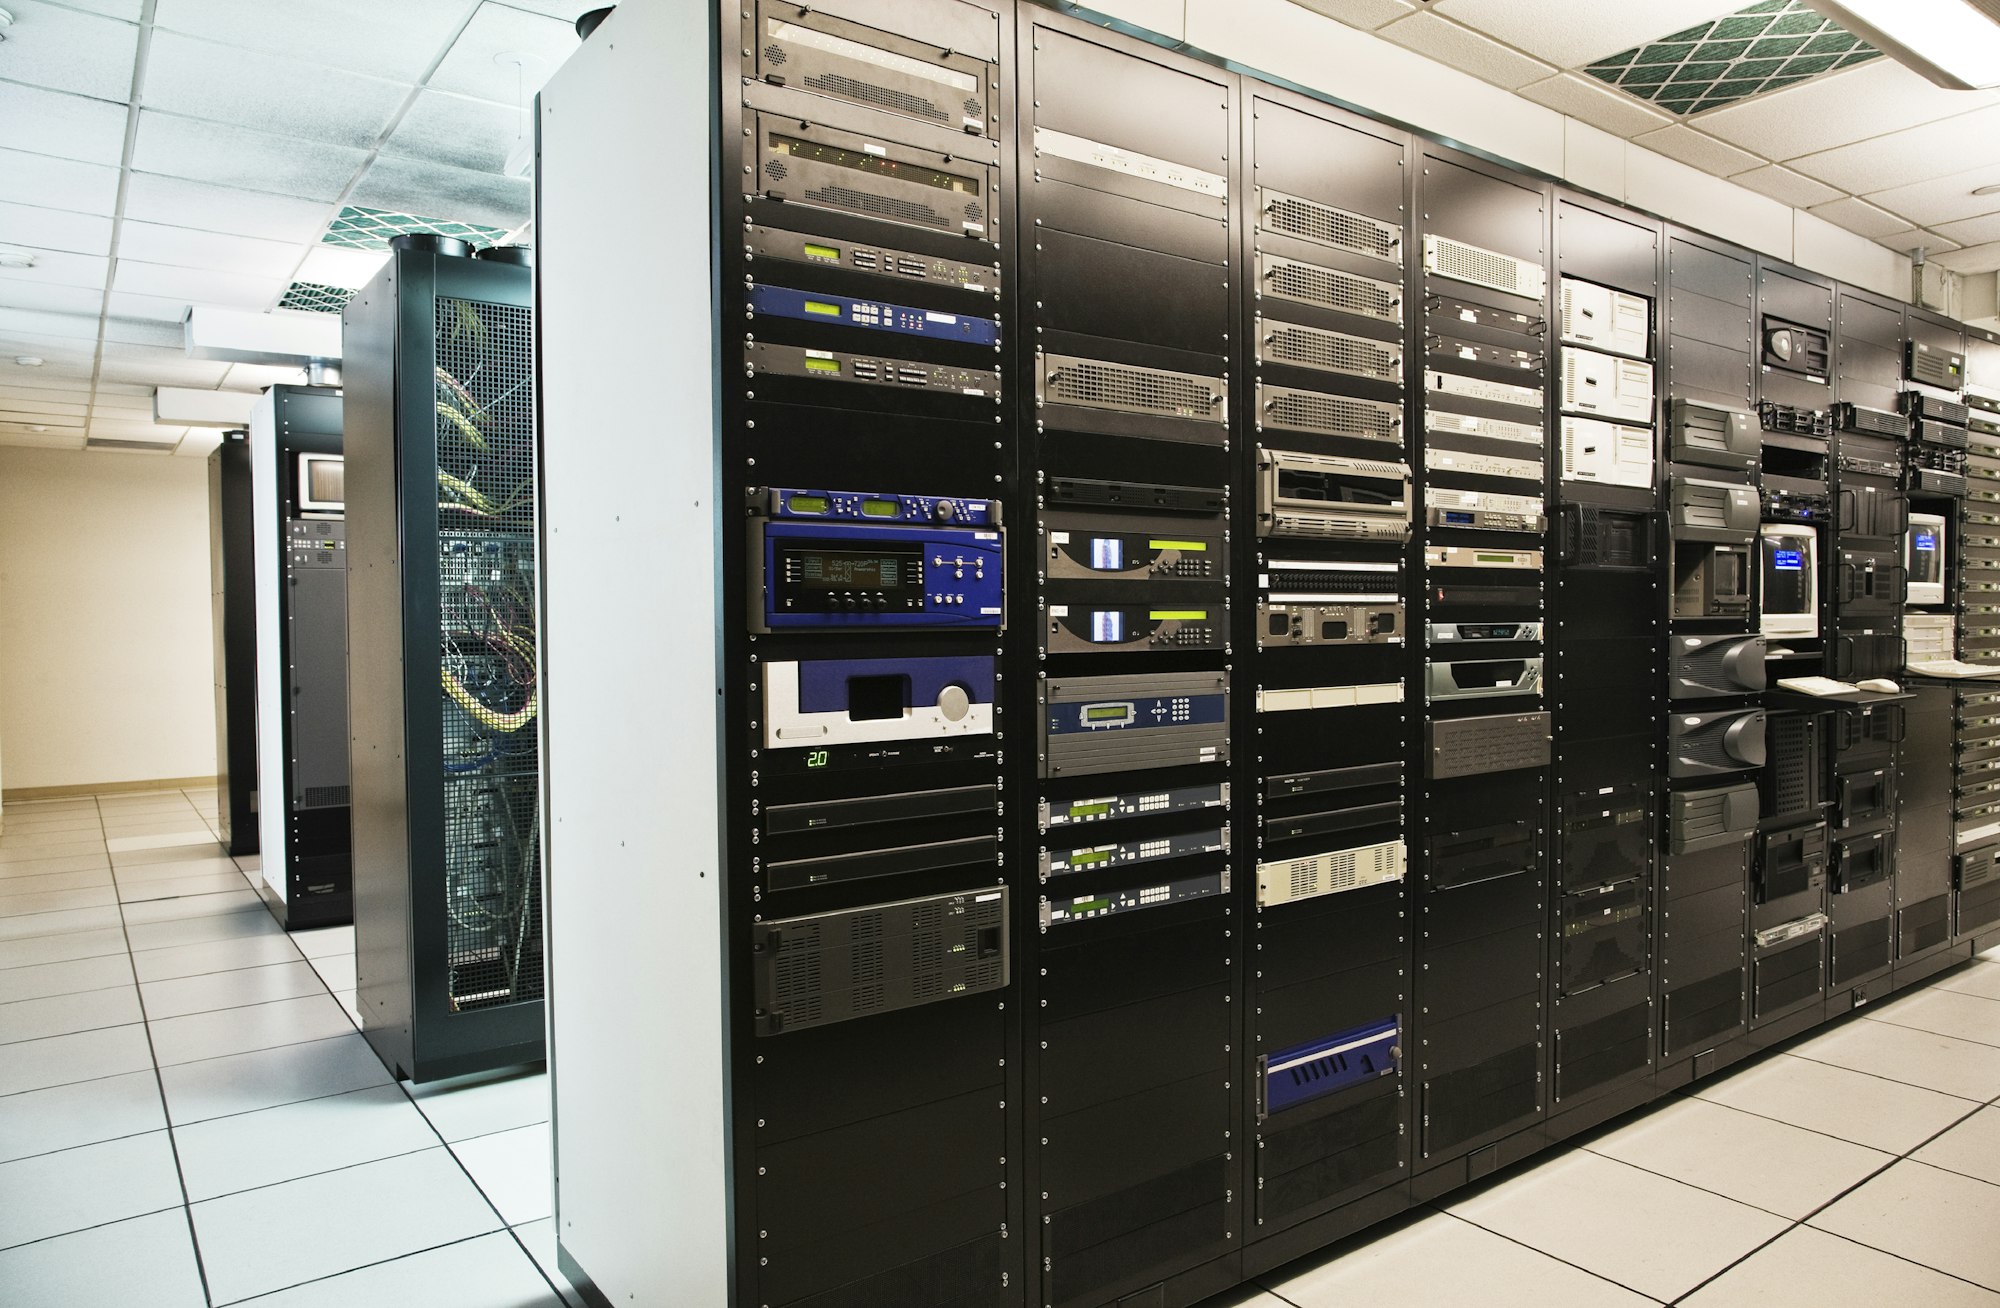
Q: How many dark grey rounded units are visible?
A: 5